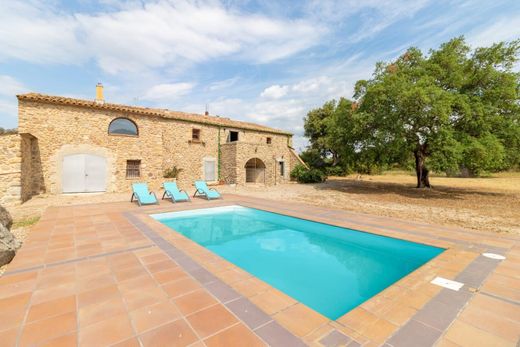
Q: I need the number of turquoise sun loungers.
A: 3